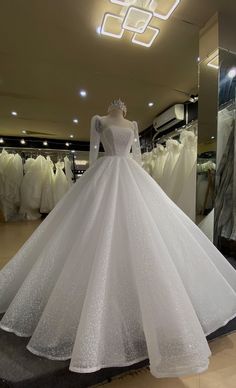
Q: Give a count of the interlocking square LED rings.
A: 5